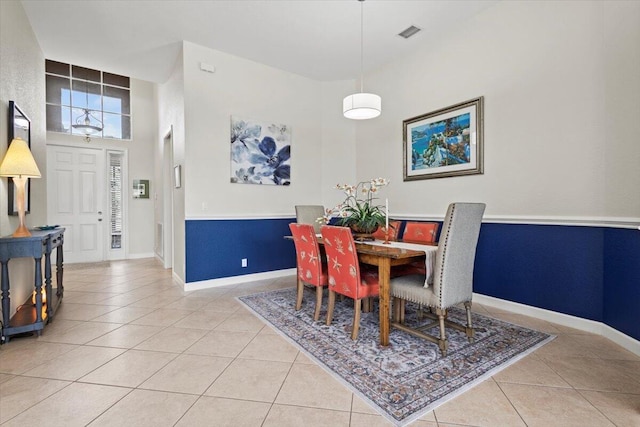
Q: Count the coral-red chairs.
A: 4